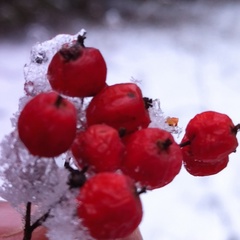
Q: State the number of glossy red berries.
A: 8